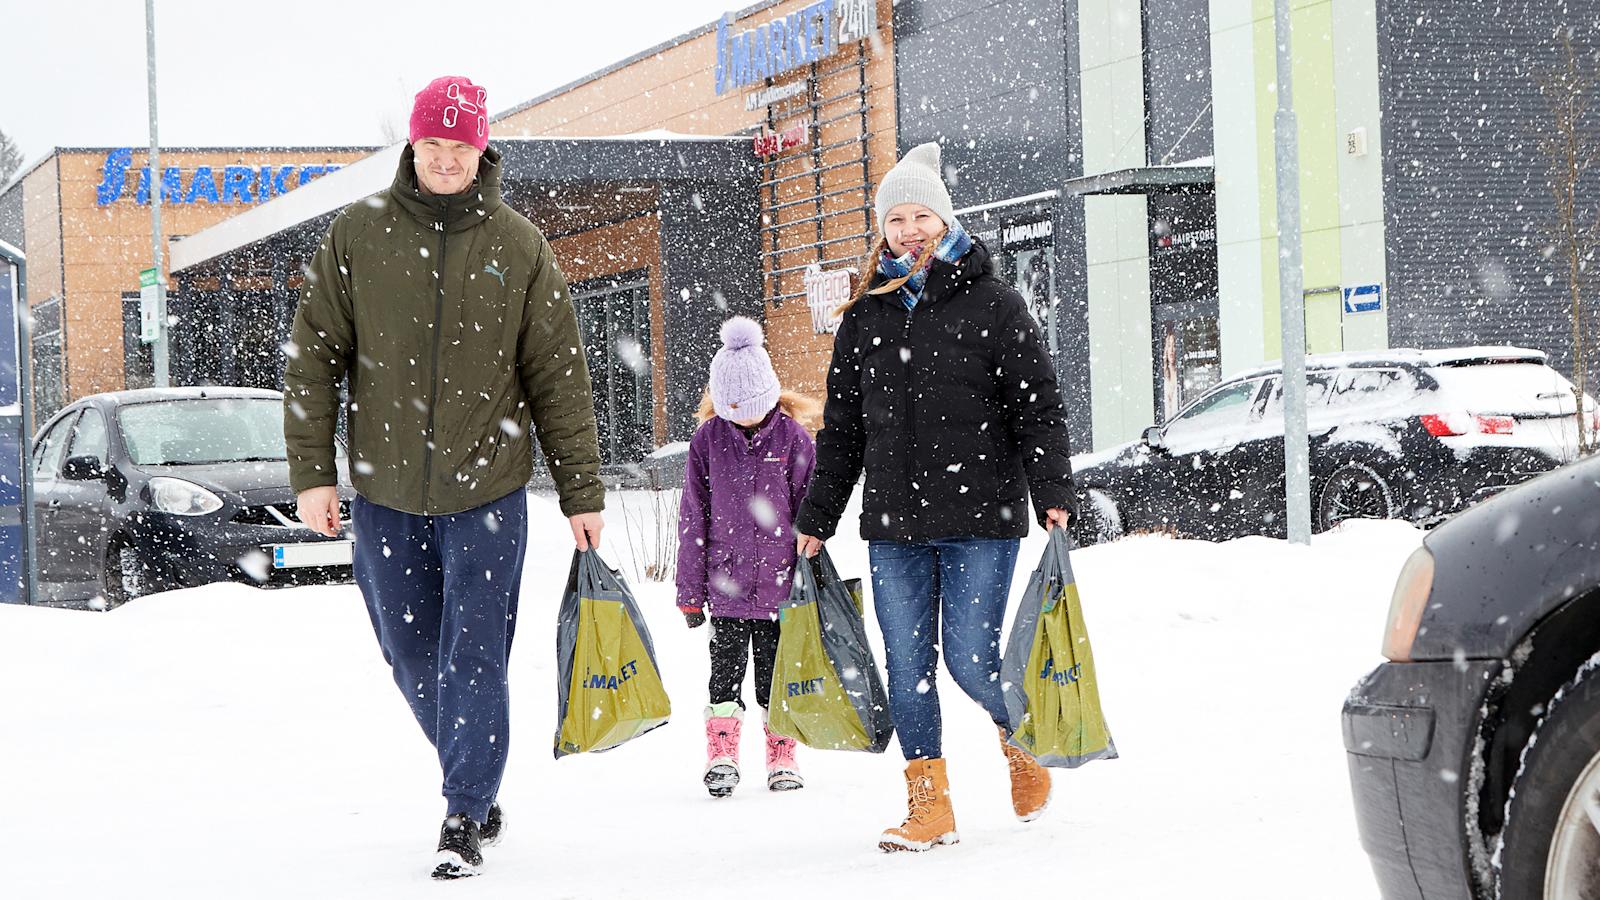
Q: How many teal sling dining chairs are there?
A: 0